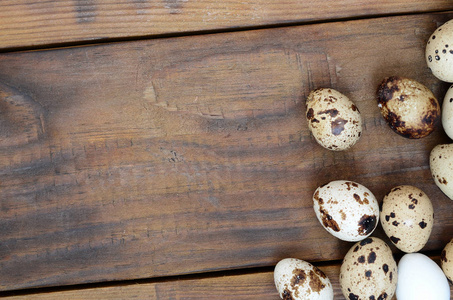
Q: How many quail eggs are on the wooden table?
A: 11